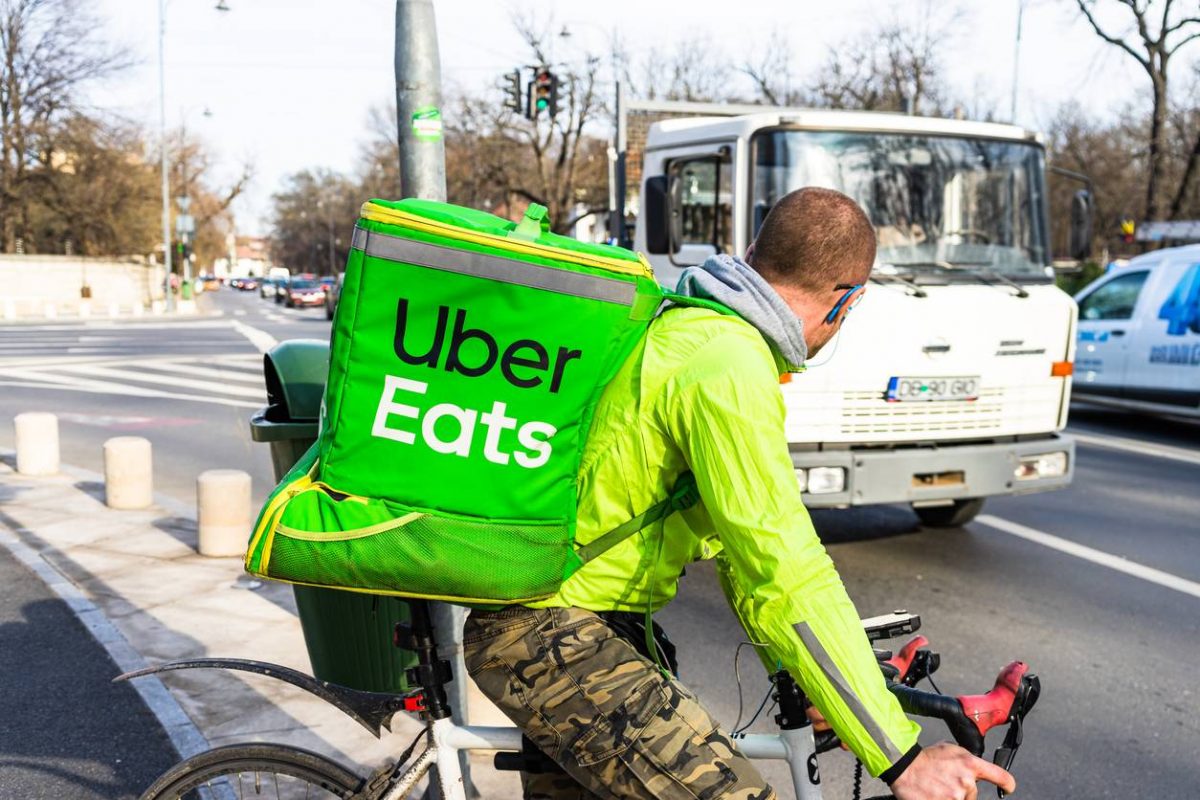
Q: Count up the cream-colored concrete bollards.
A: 3